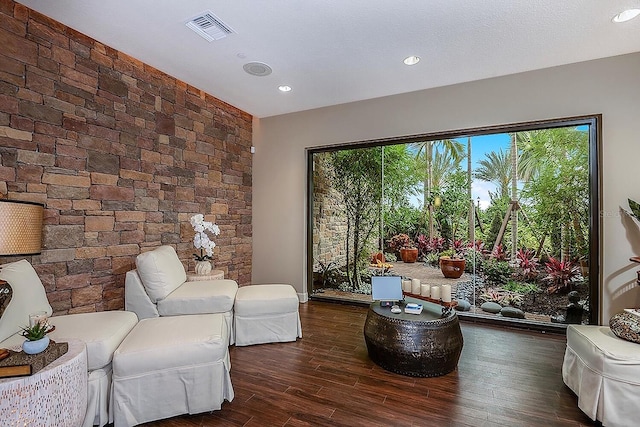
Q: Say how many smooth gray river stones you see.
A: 3